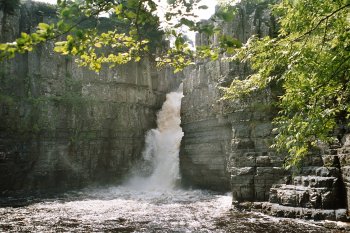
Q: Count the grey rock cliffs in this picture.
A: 2